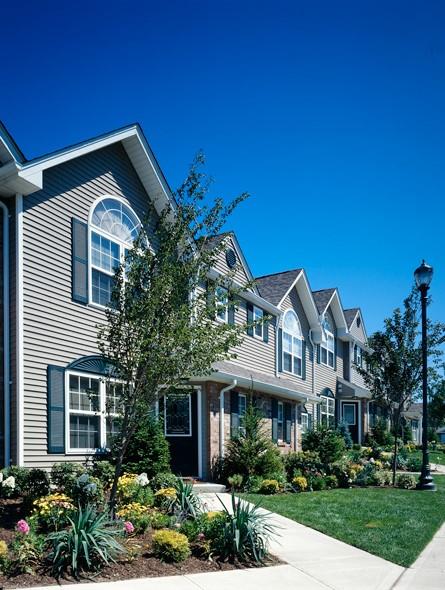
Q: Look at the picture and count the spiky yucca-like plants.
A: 3